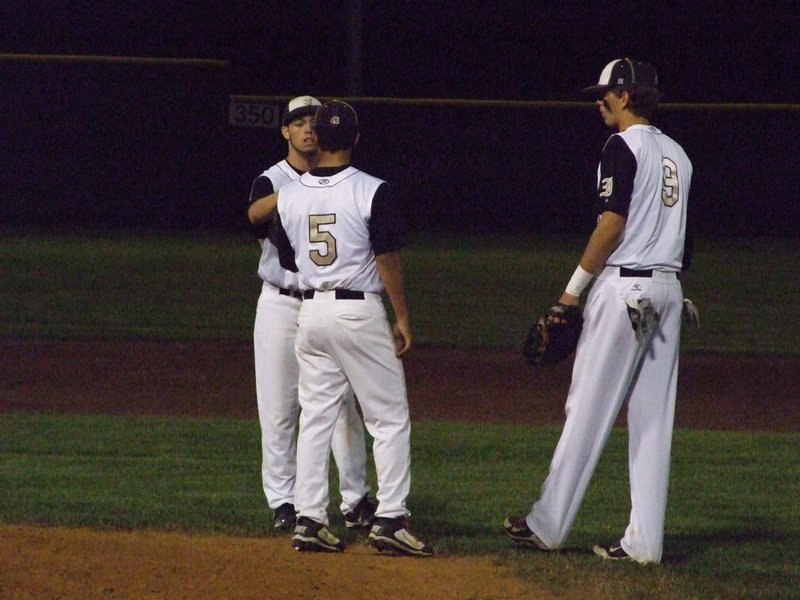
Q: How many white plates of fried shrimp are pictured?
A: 0